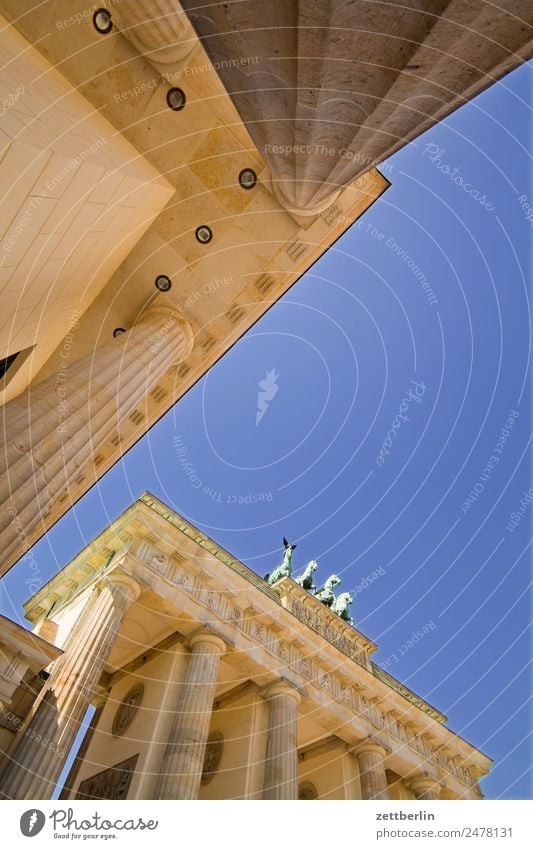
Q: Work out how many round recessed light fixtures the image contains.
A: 6